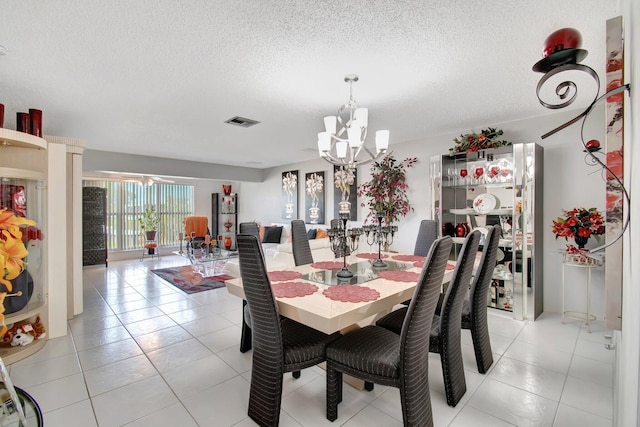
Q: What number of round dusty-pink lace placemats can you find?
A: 8